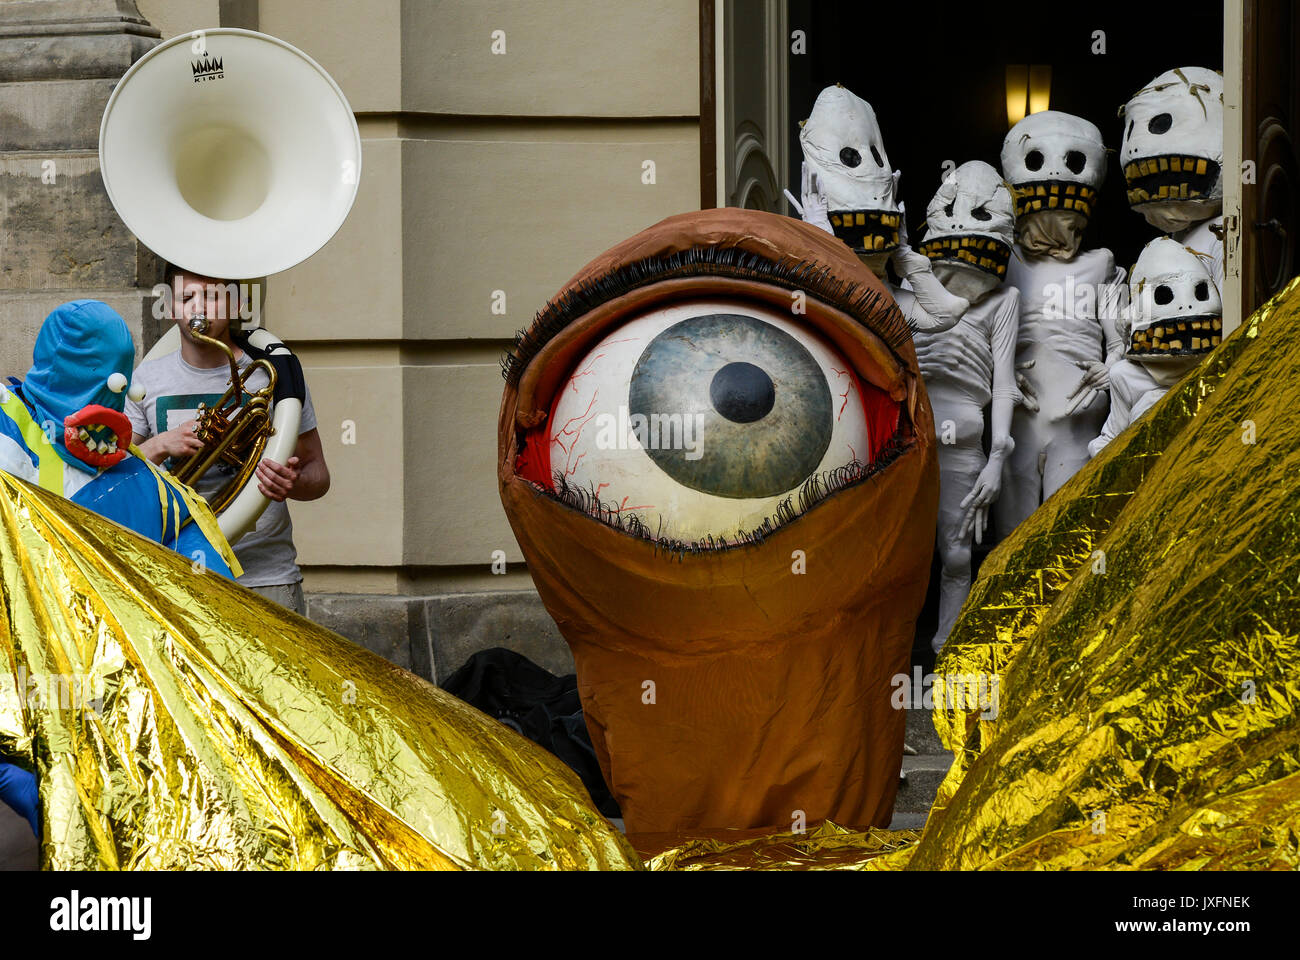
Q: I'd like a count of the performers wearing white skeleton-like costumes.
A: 5